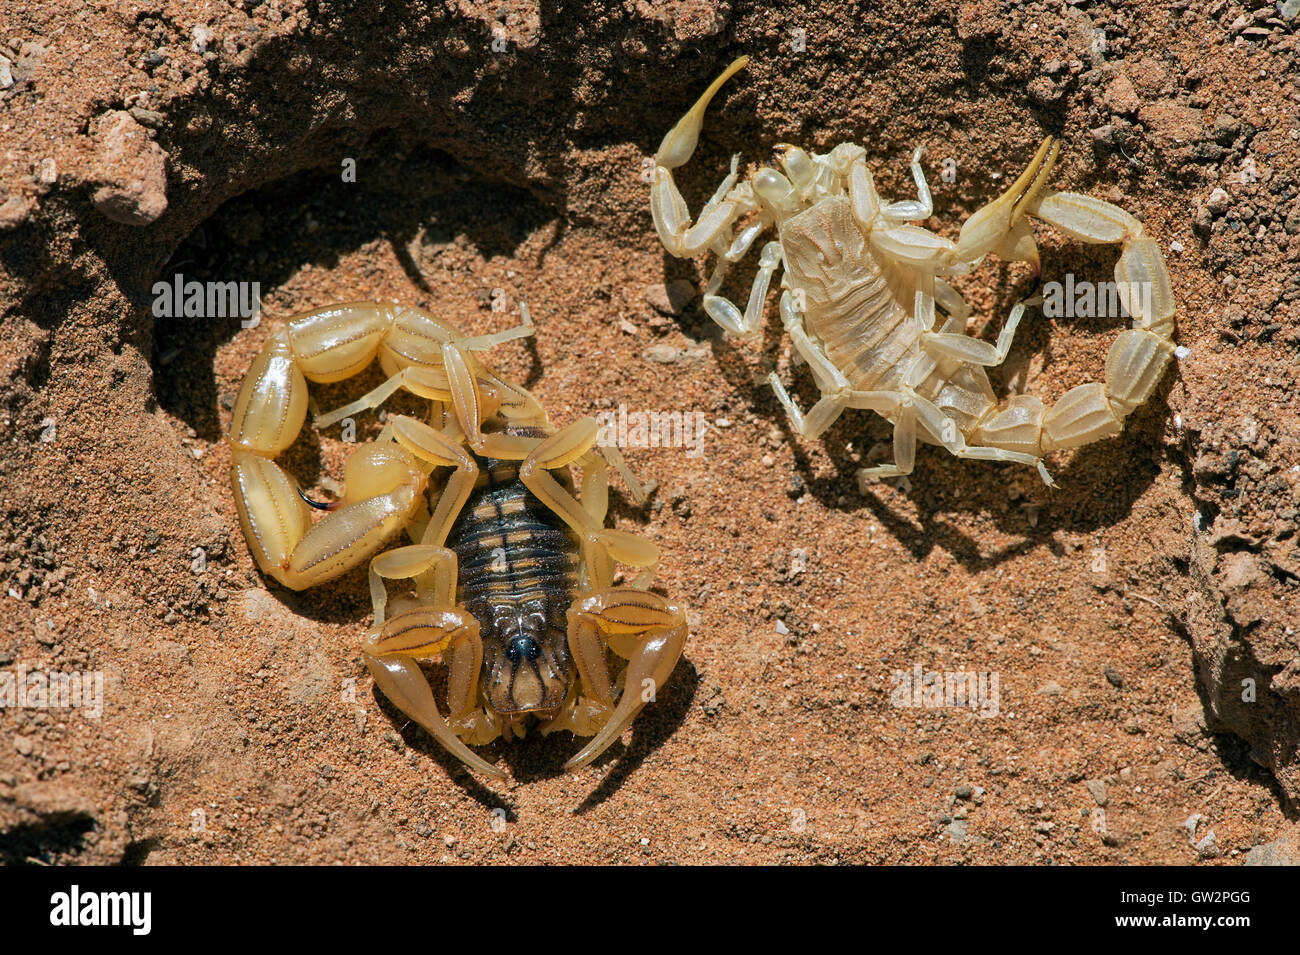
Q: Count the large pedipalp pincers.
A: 4